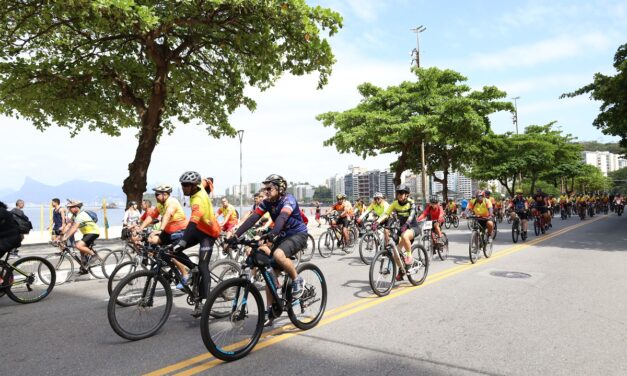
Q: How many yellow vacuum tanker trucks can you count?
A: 0